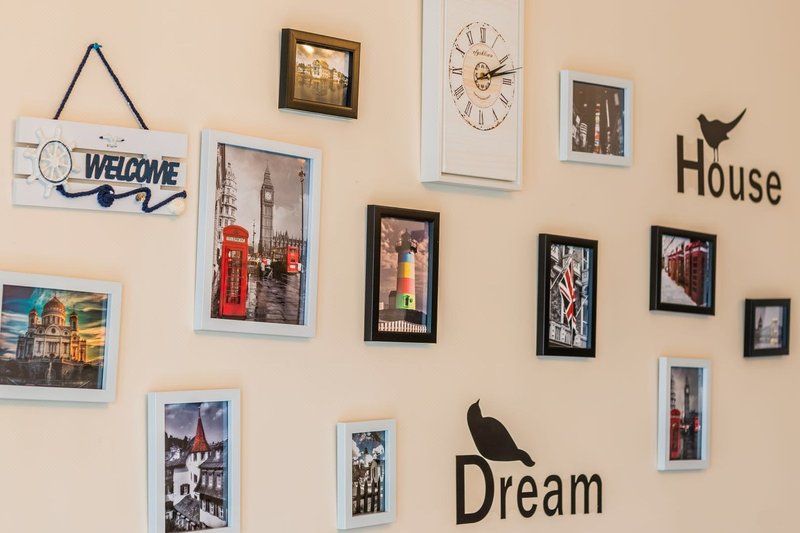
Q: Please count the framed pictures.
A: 11